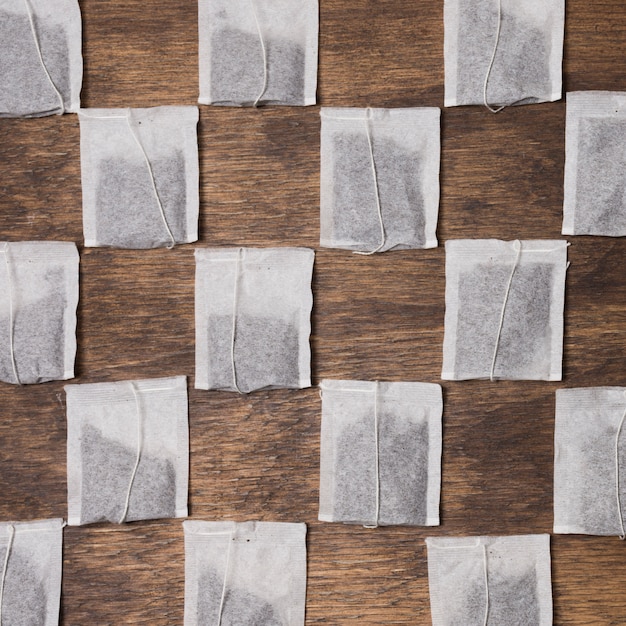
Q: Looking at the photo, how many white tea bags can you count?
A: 15